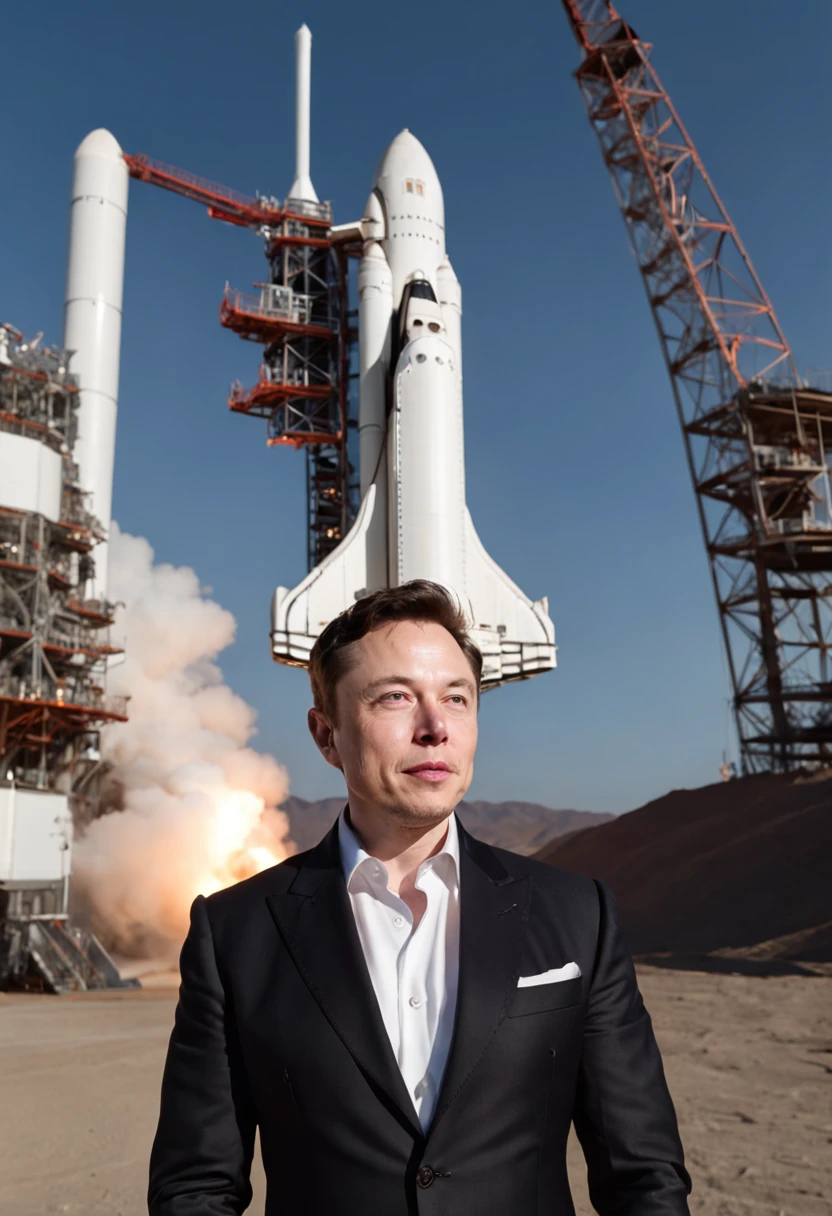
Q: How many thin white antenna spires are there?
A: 1